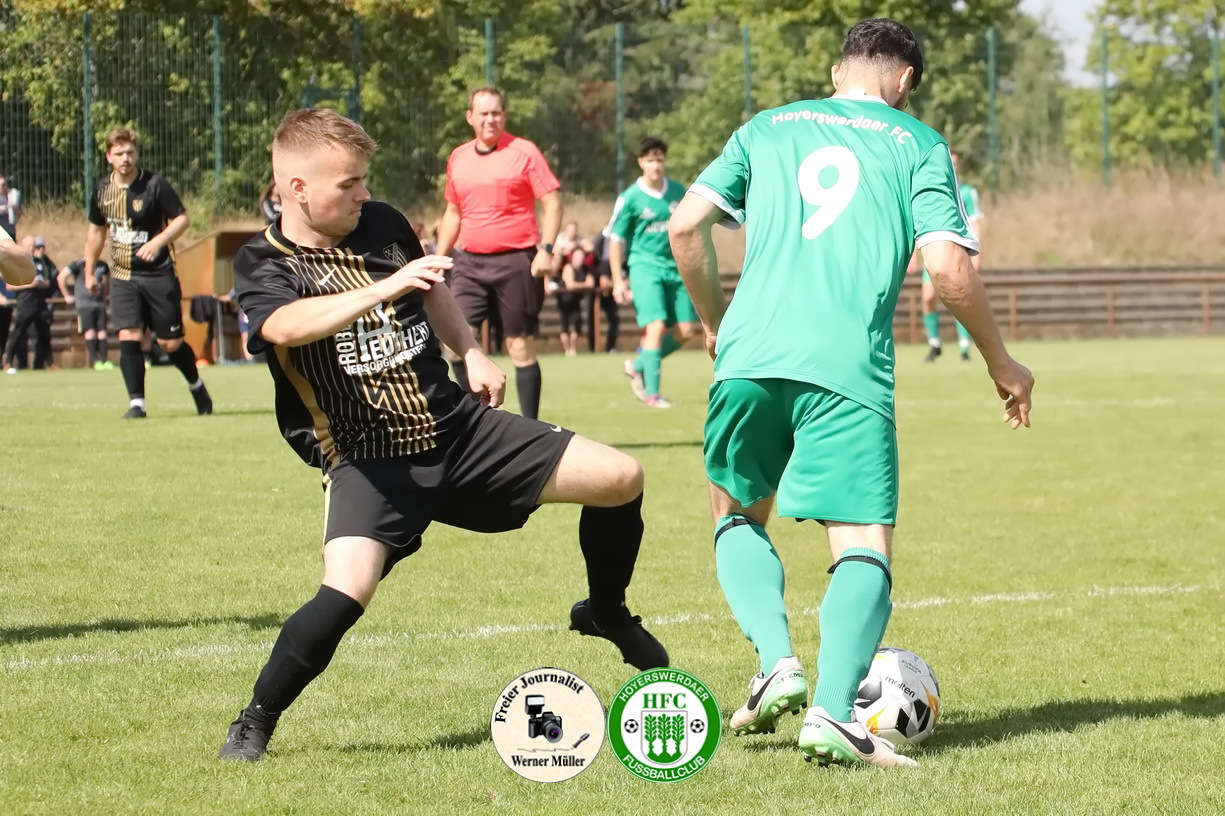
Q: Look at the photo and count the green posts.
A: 9